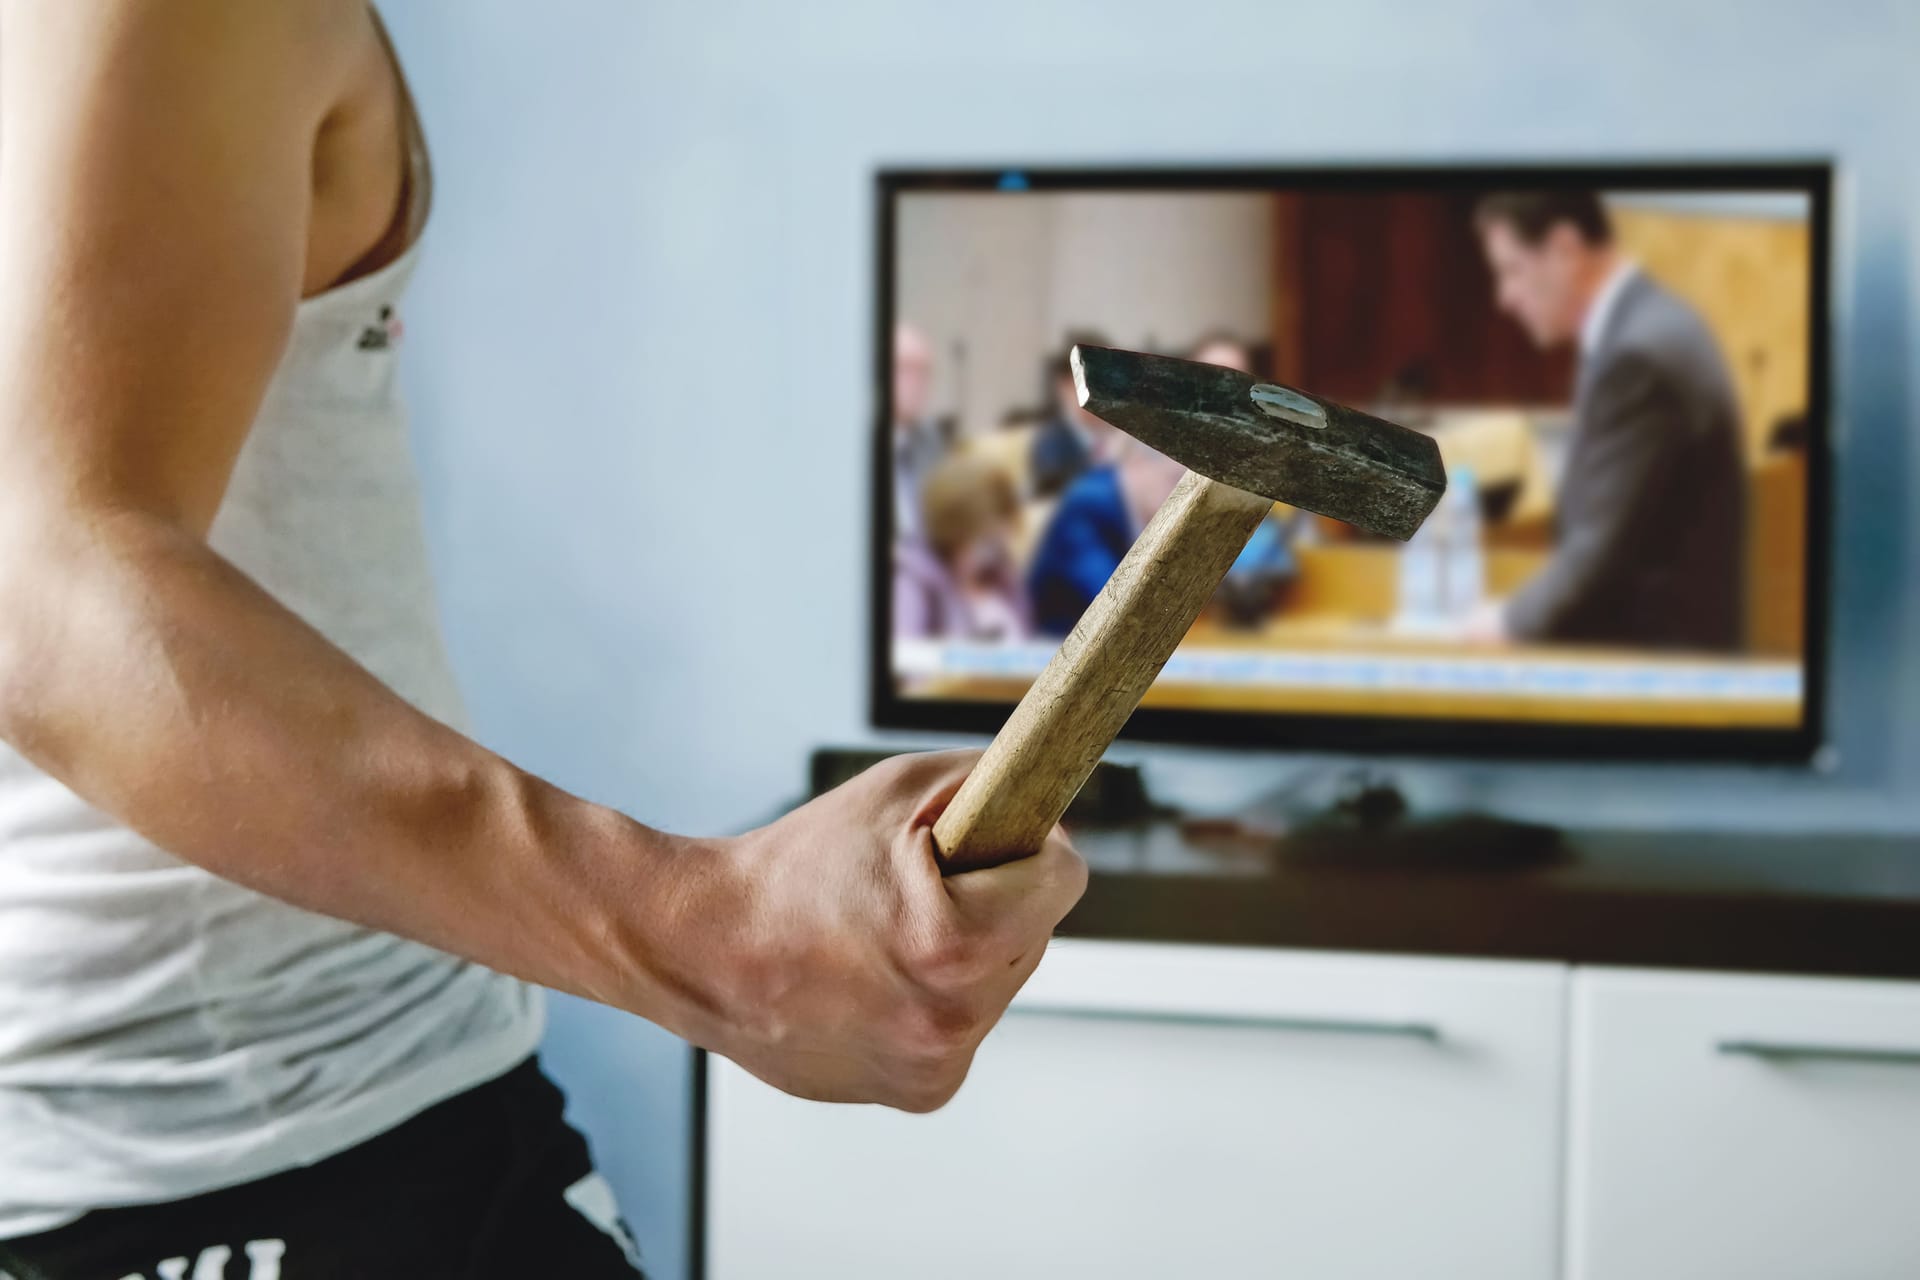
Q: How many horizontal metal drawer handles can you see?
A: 2